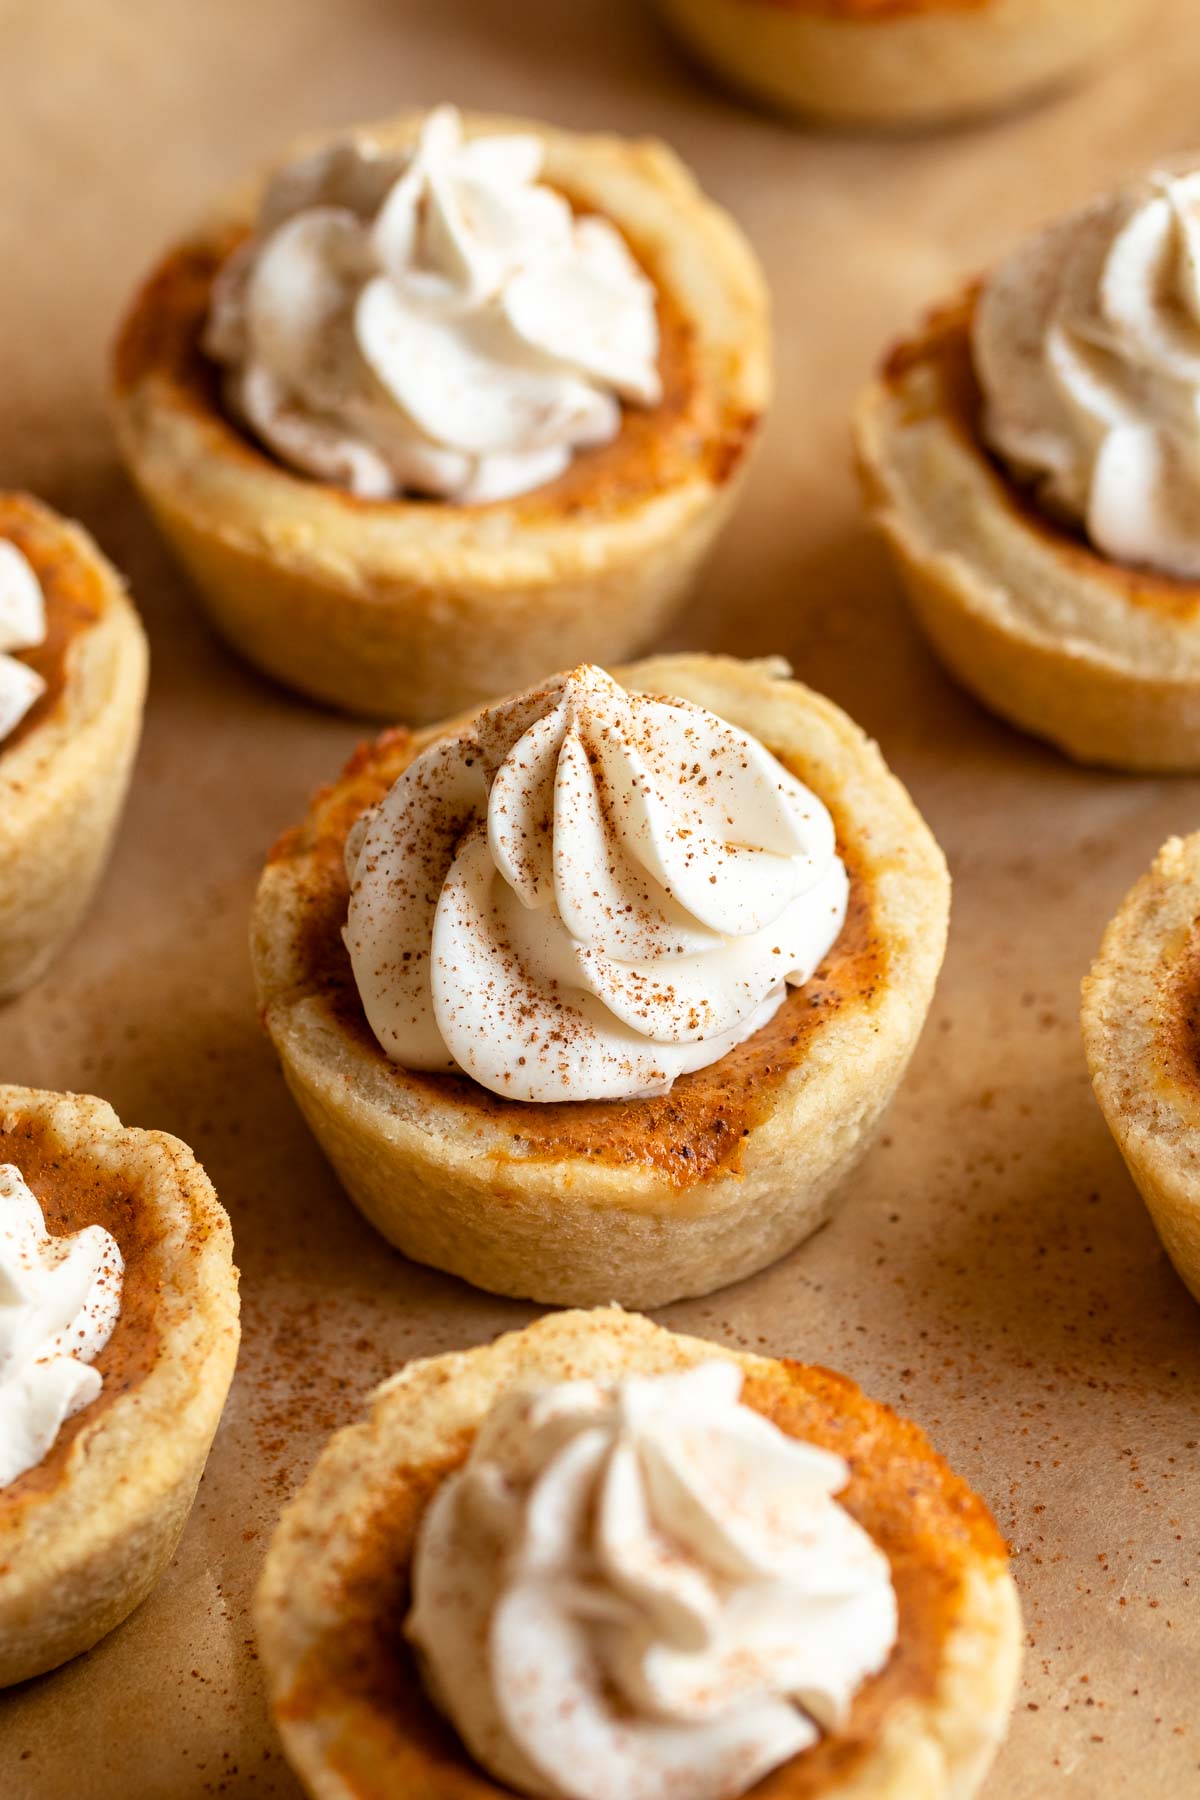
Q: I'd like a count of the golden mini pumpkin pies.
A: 8